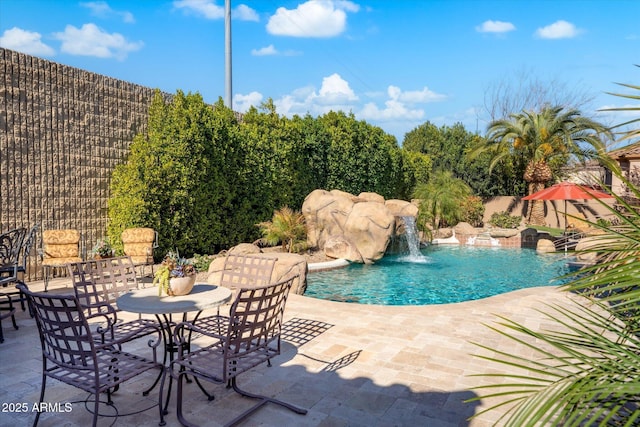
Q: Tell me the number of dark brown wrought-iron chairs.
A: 4